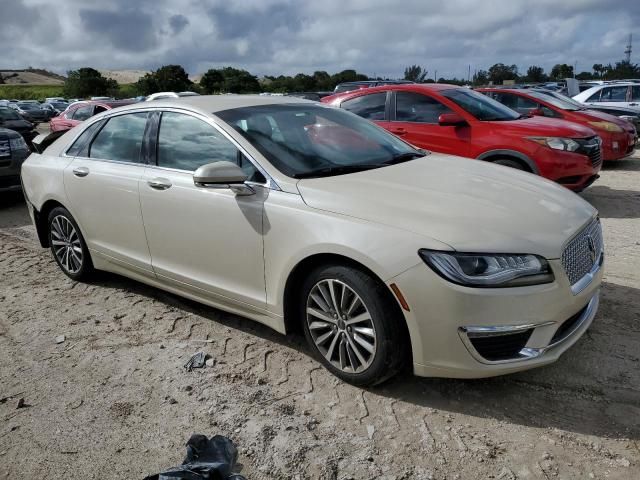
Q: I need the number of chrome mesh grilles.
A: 1